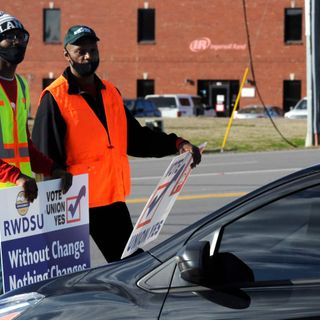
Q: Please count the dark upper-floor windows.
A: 3